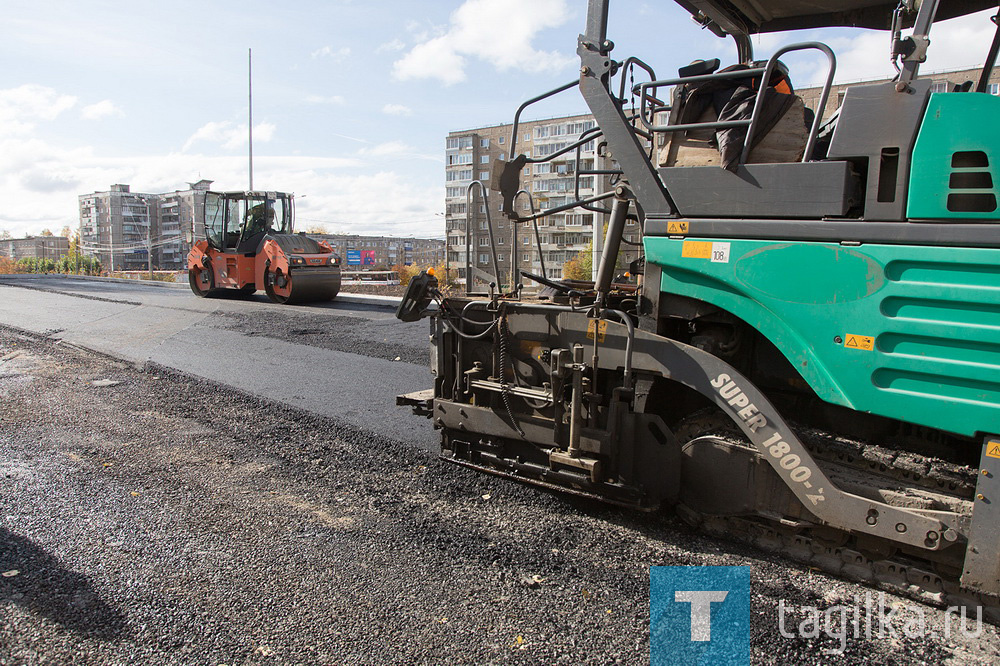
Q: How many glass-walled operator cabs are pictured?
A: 1